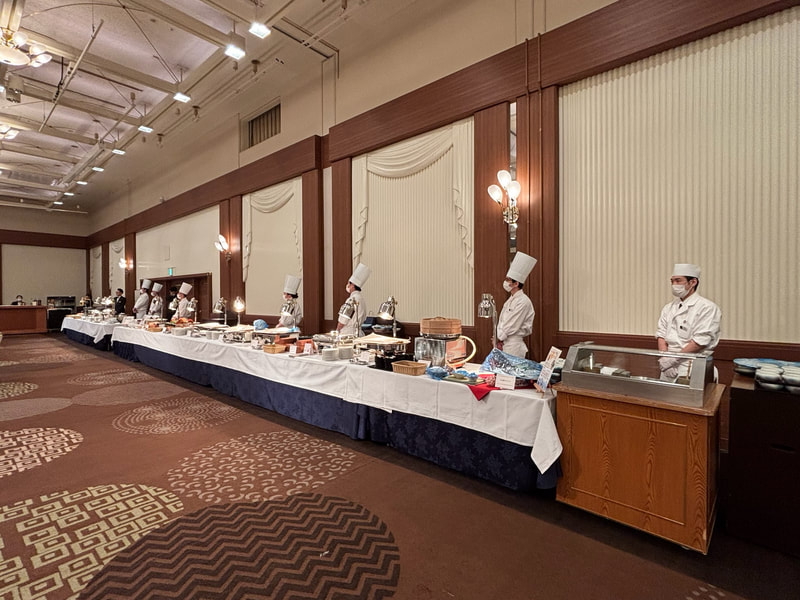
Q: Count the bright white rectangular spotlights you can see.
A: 9